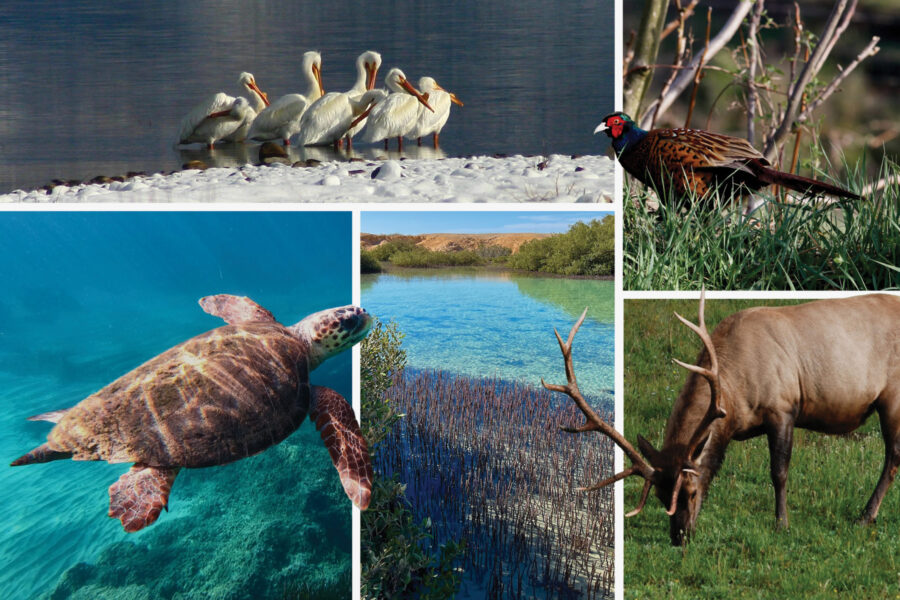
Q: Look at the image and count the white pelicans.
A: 7